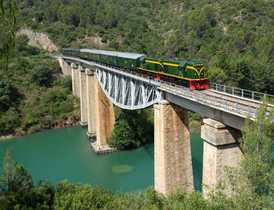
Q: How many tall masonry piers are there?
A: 6